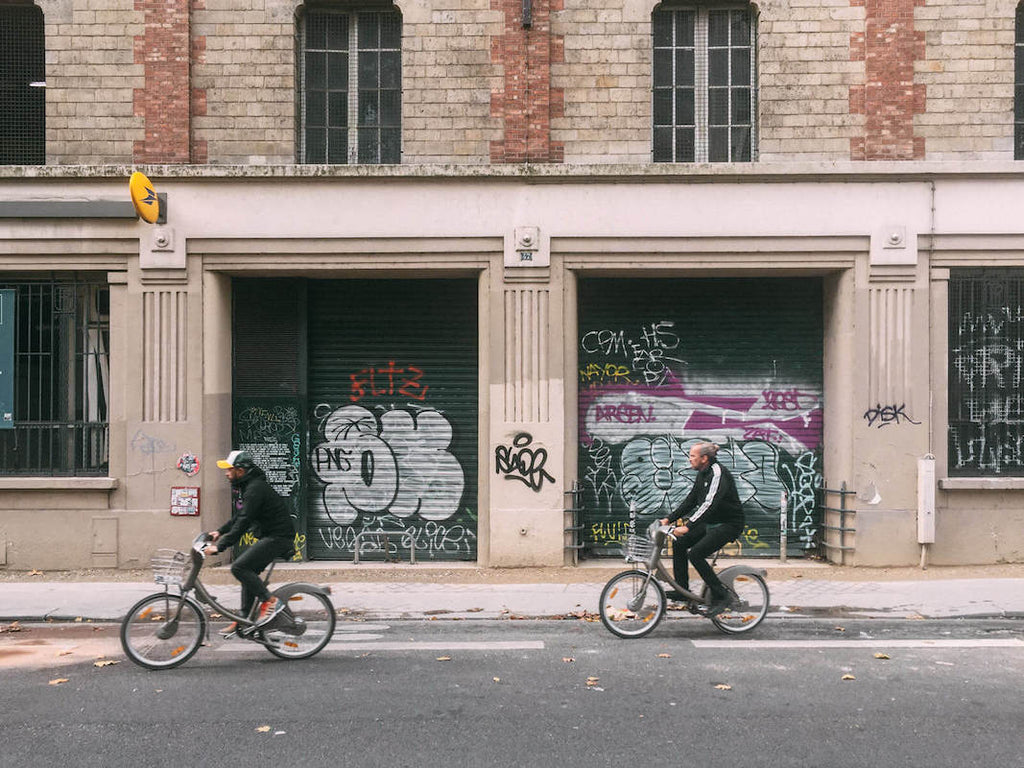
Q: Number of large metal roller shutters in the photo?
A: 2